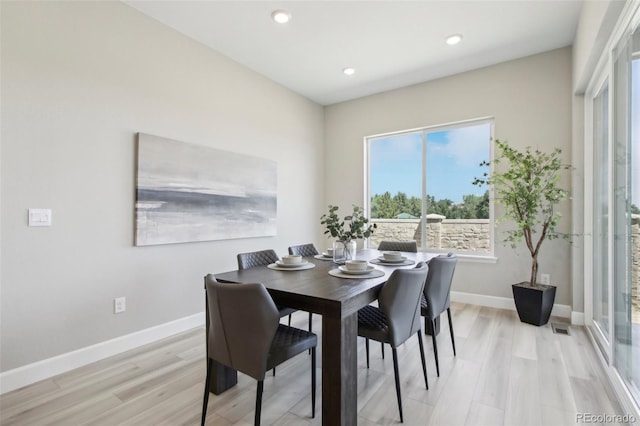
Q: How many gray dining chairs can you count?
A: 6